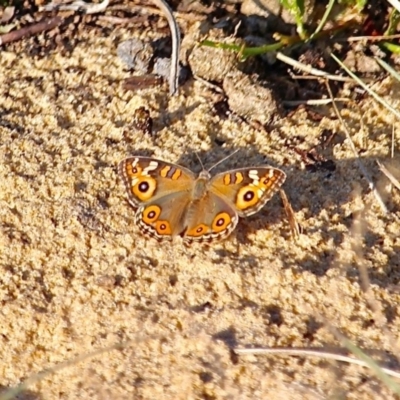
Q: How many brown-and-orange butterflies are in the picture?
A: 1